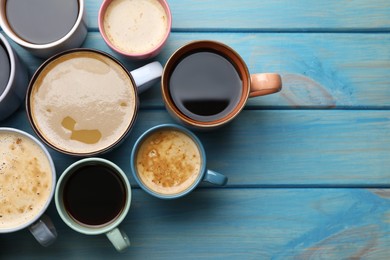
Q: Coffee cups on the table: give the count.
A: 8